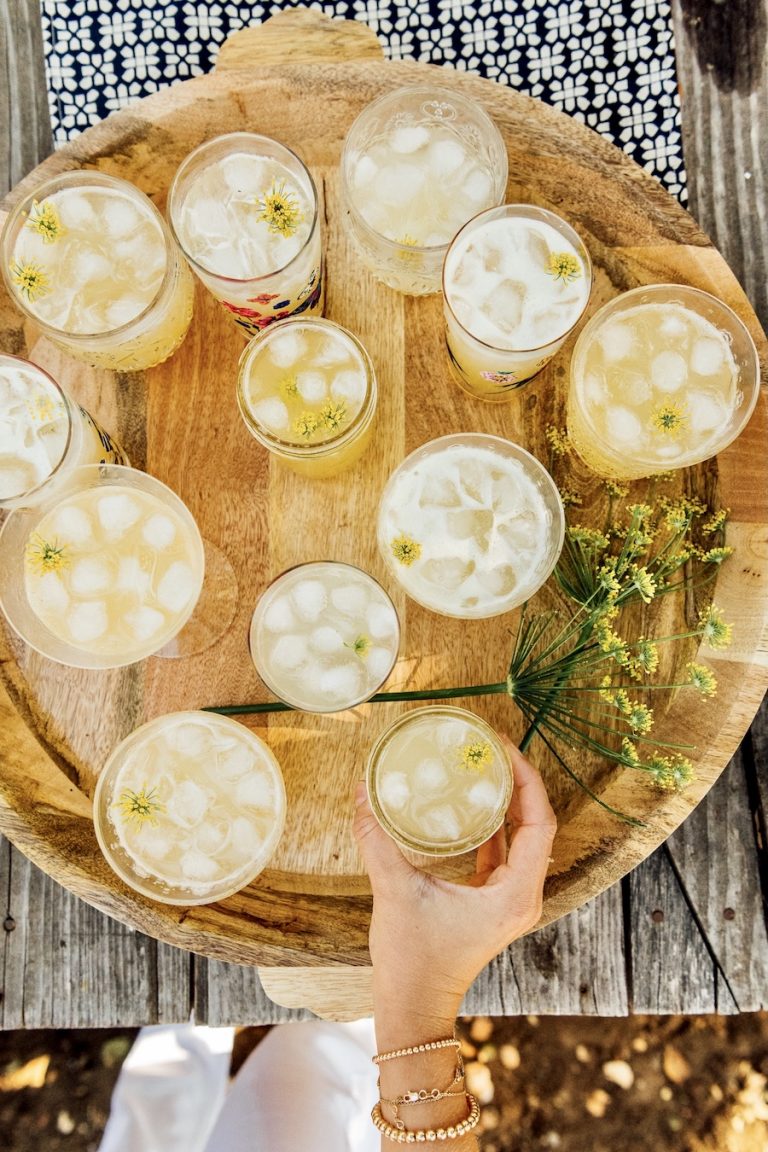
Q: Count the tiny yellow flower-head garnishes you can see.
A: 15